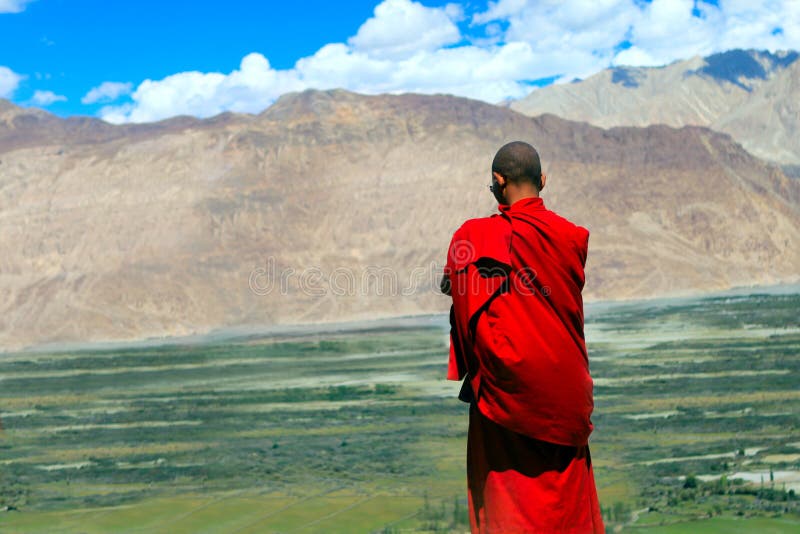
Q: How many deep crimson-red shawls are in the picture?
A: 1